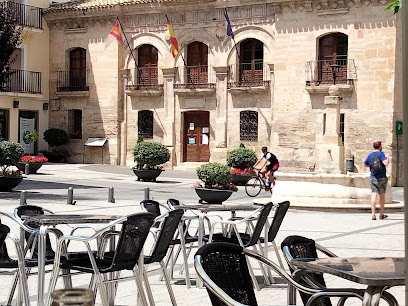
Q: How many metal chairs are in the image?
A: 10